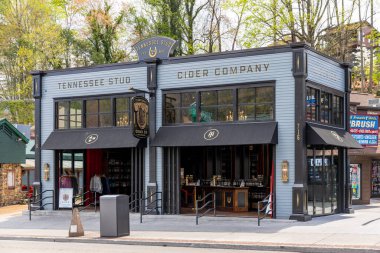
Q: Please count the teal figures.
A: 1